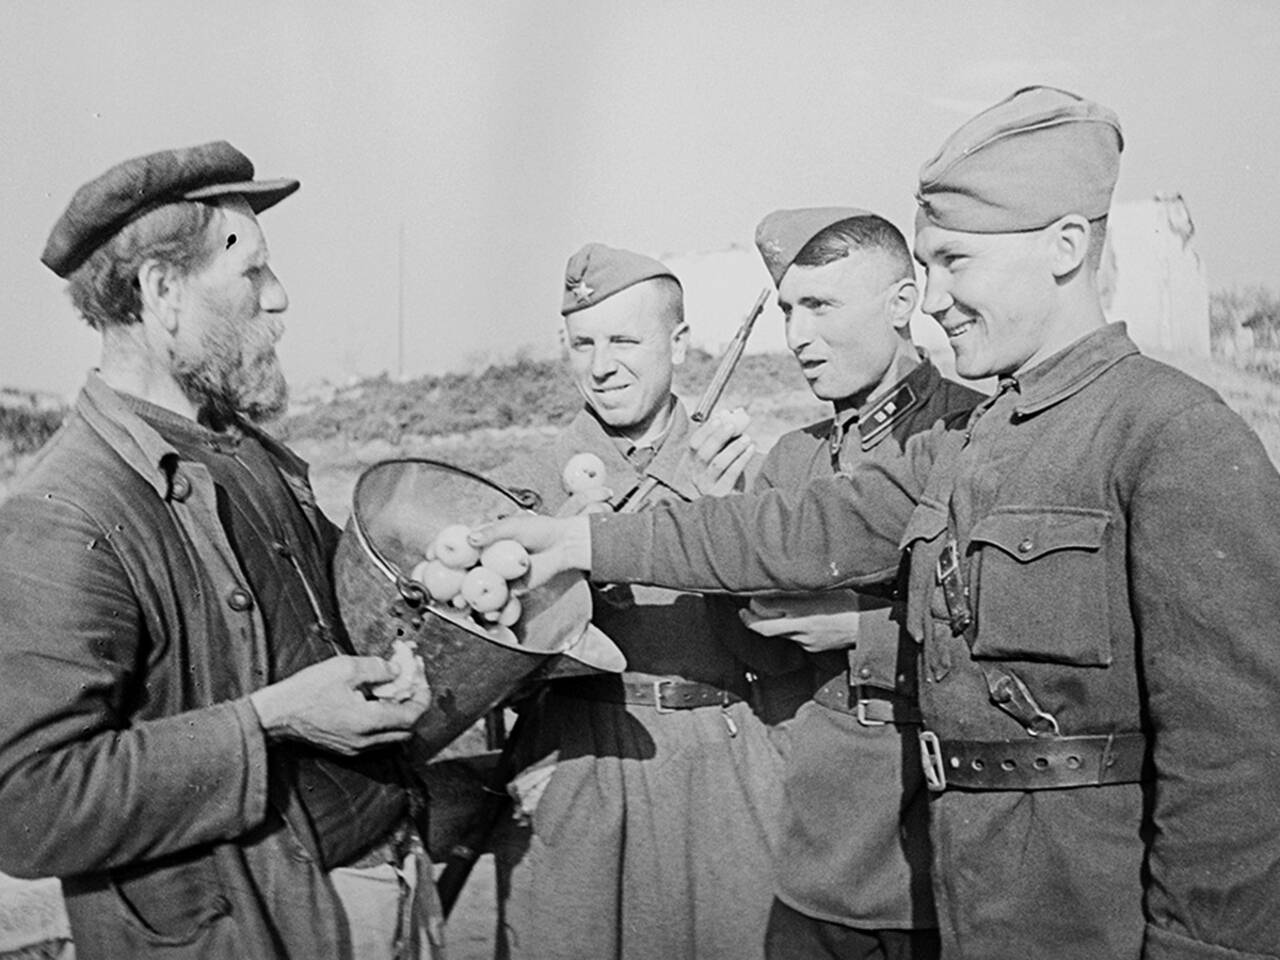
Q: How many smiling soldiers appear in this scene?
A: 2